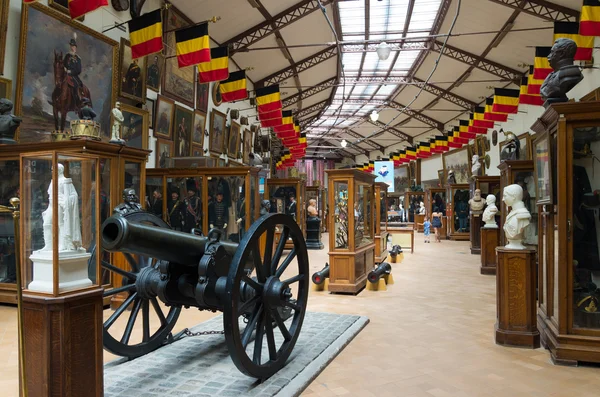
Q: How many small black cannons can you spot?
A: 3